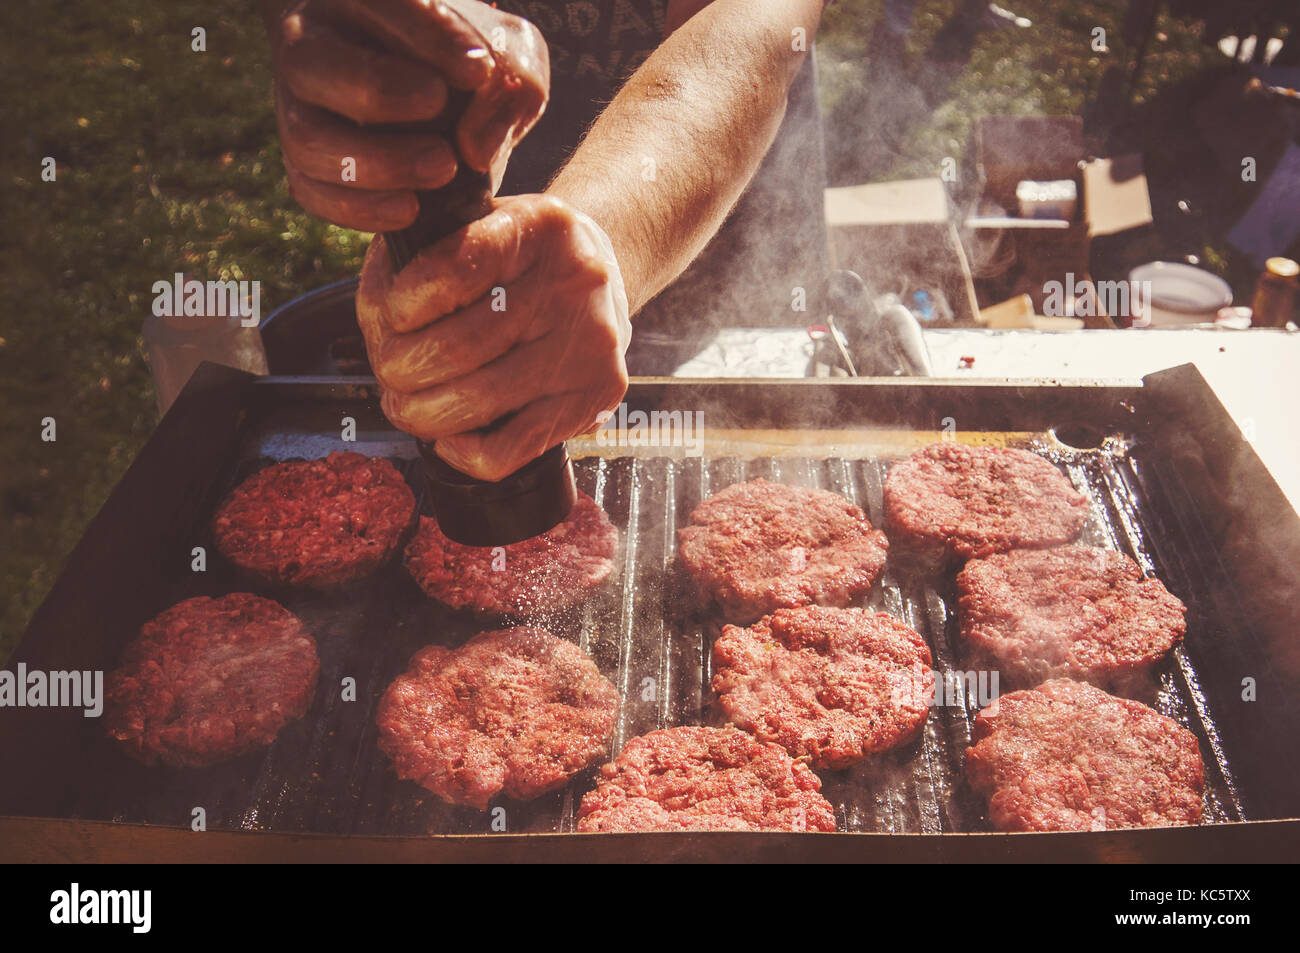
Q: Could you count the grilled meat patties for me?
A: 10